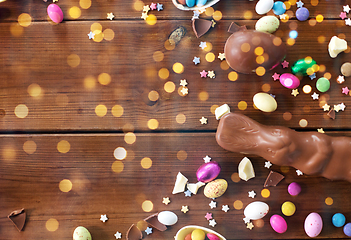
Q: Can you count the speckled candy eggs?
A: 5